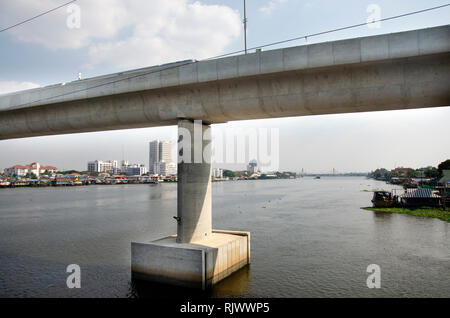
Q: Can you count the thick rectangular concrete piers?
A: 1